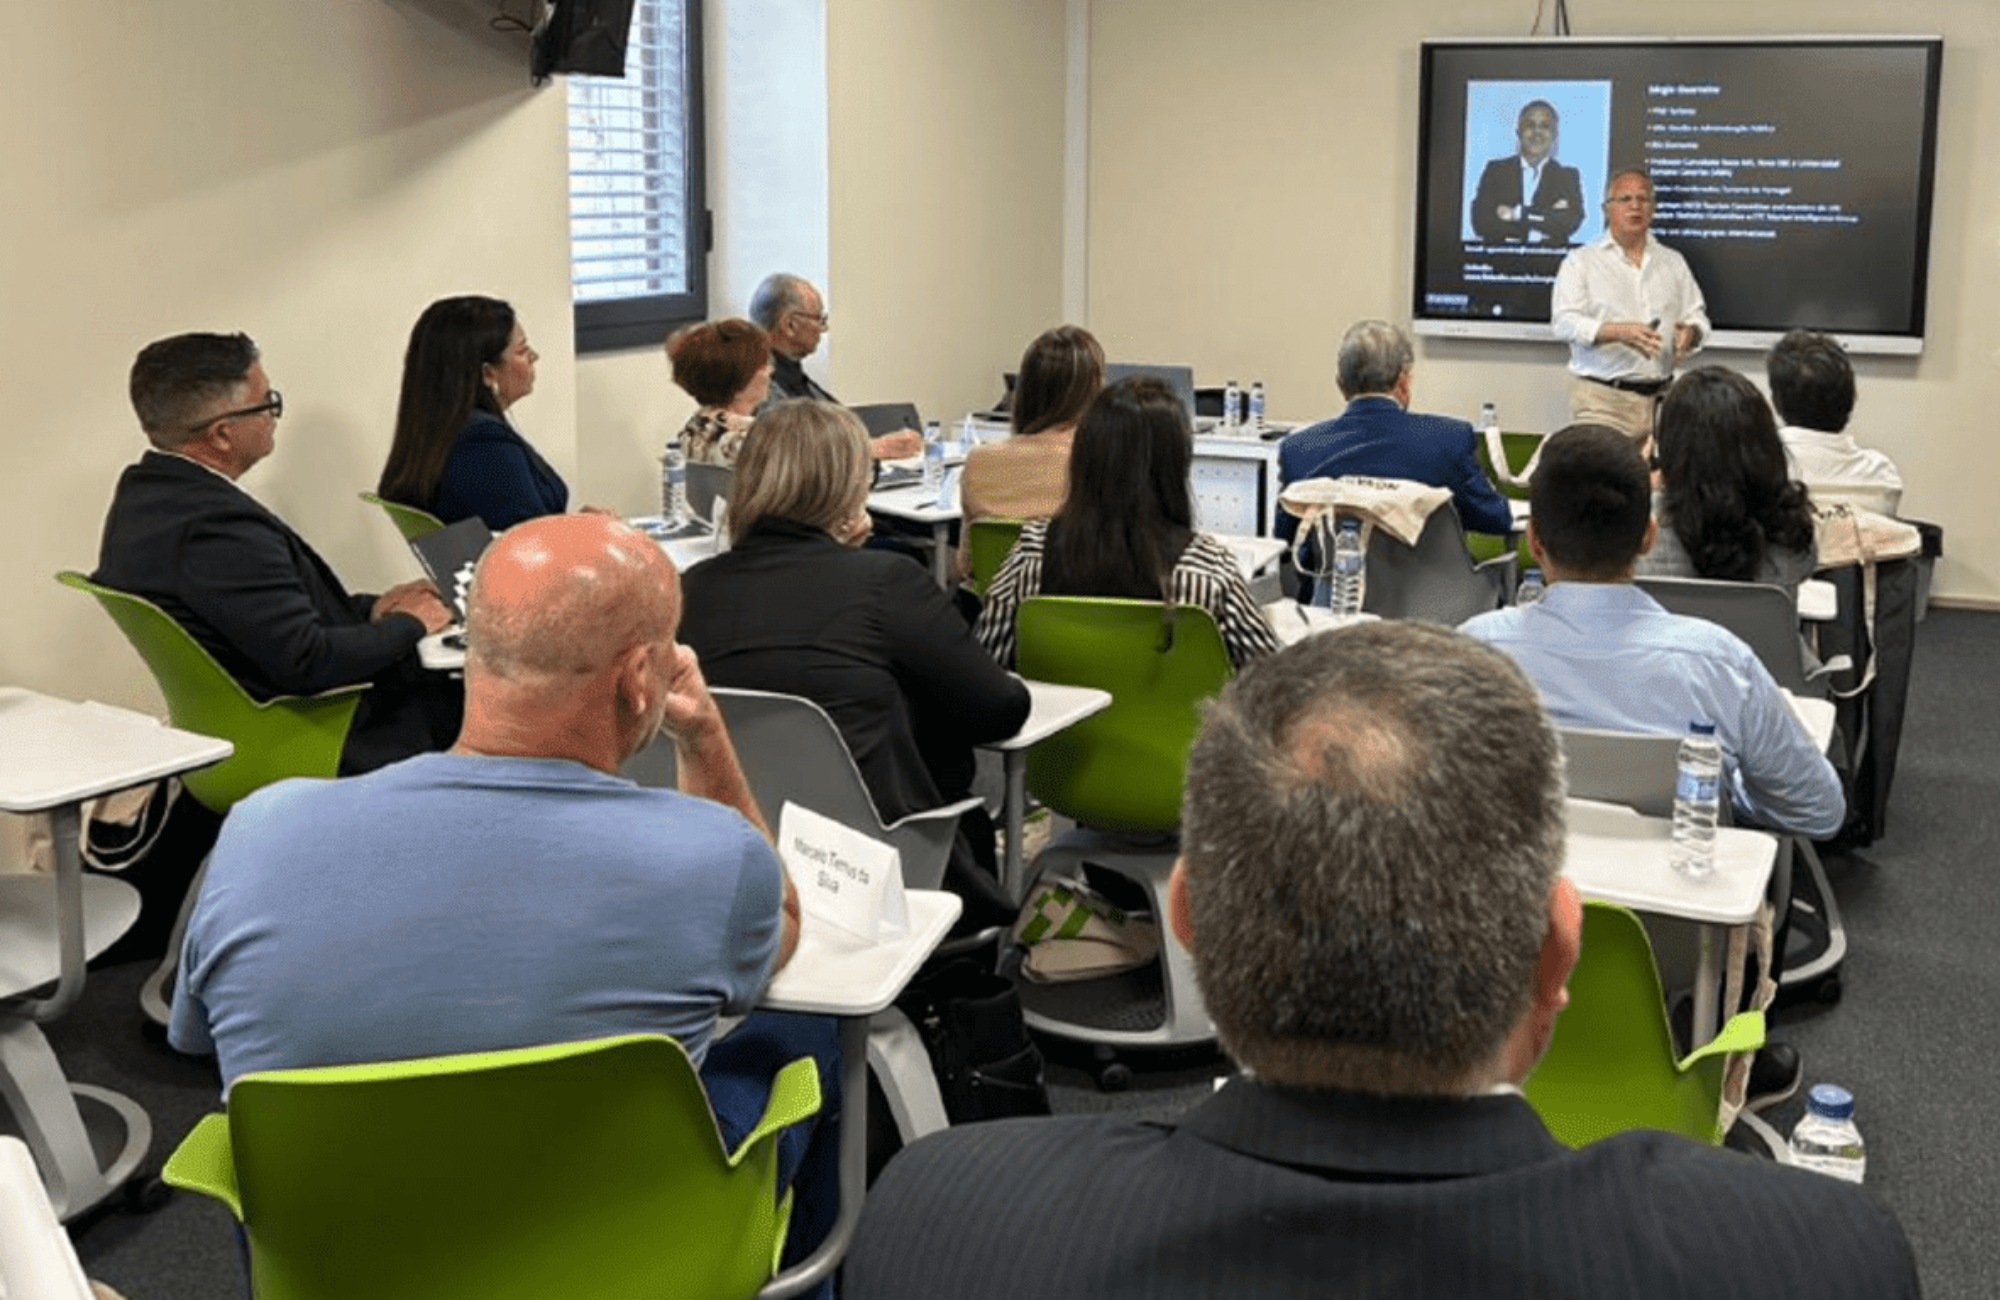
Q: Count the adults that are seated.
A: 13